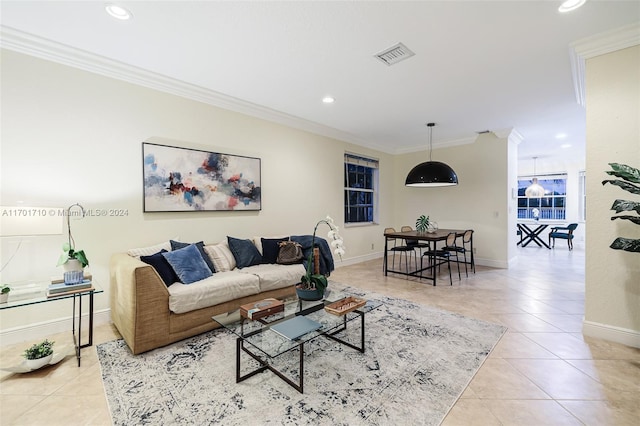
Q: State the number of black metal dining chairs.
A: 4